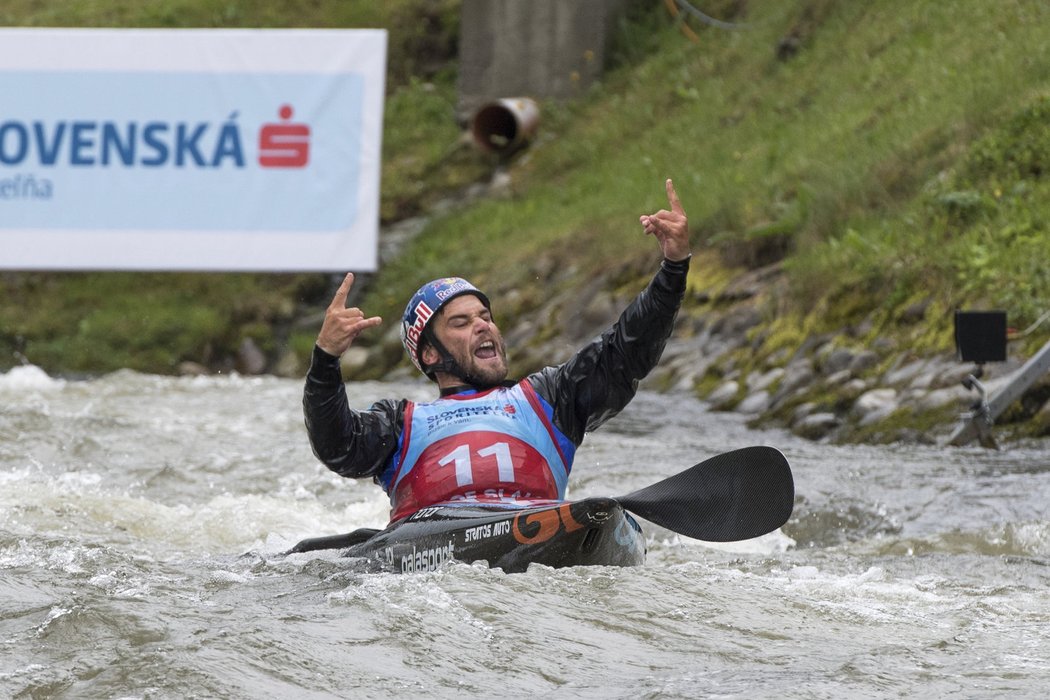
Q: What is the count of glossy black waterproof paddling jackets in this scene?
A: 1